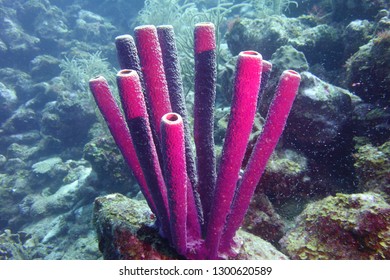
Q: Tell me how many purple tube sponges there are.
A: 10